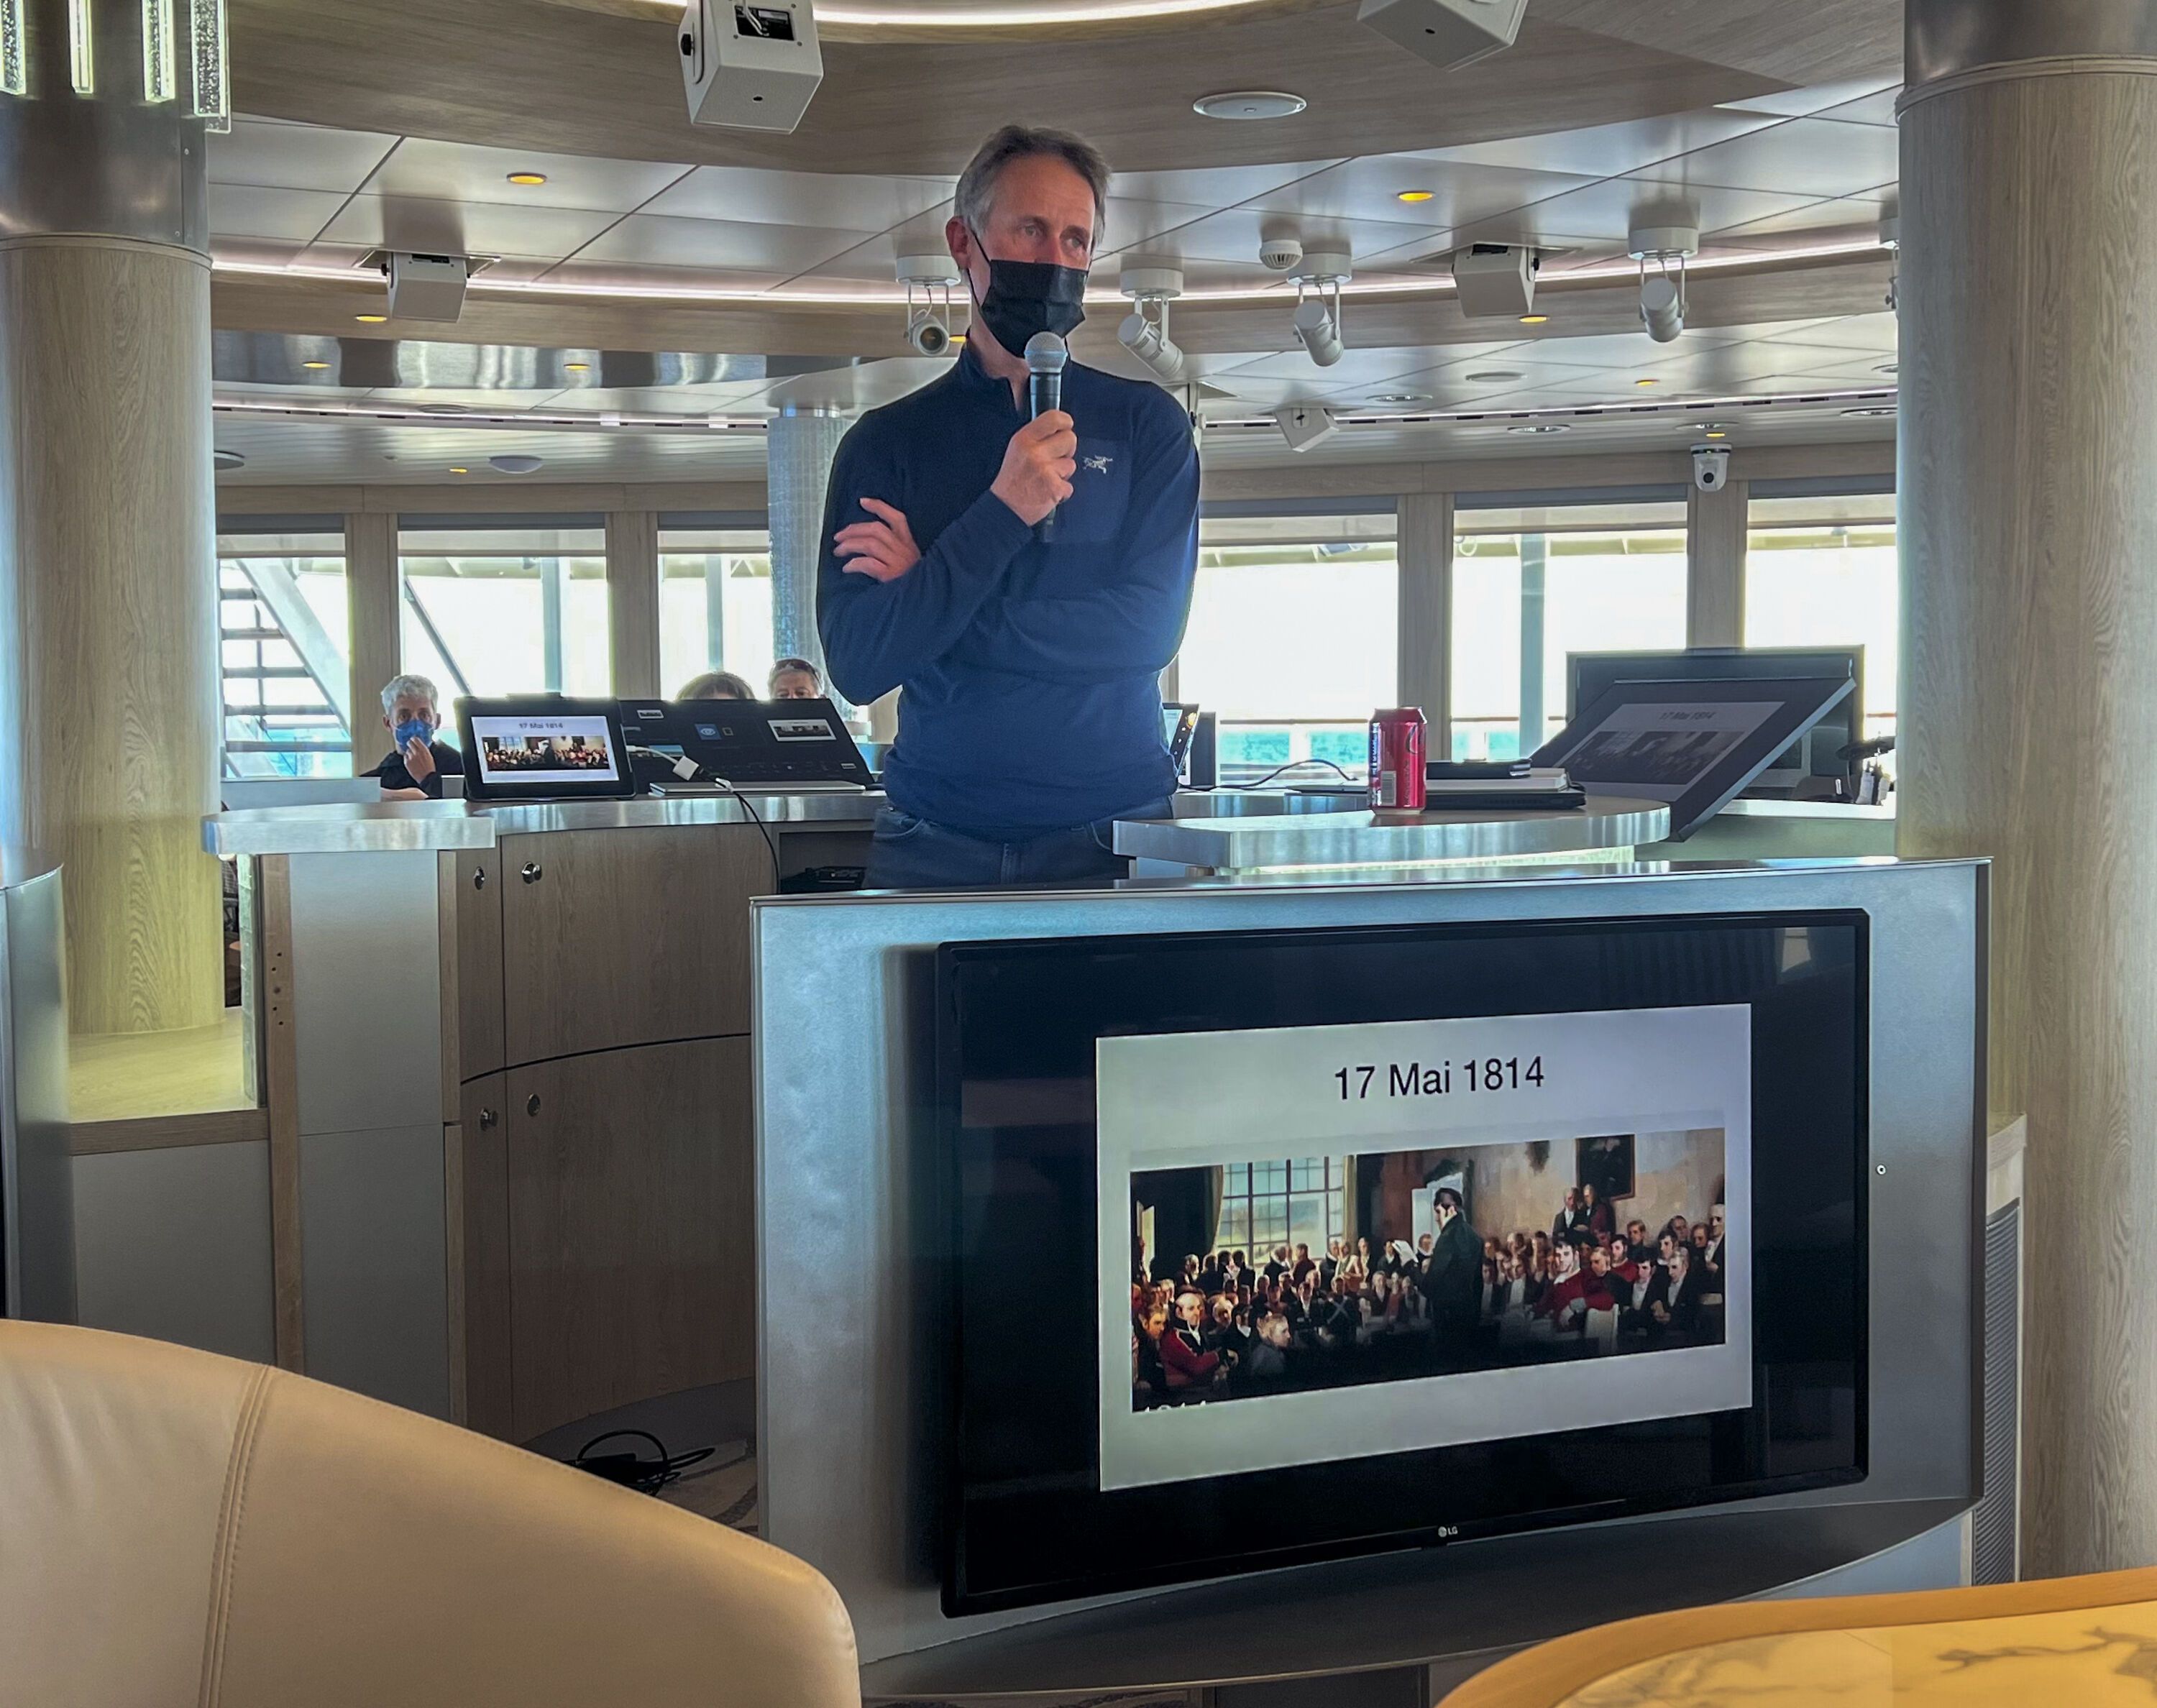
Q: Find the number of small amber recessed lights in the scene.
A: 10